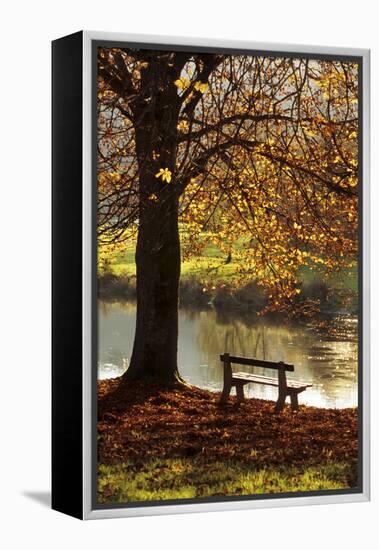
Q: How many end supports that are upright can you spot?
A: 2